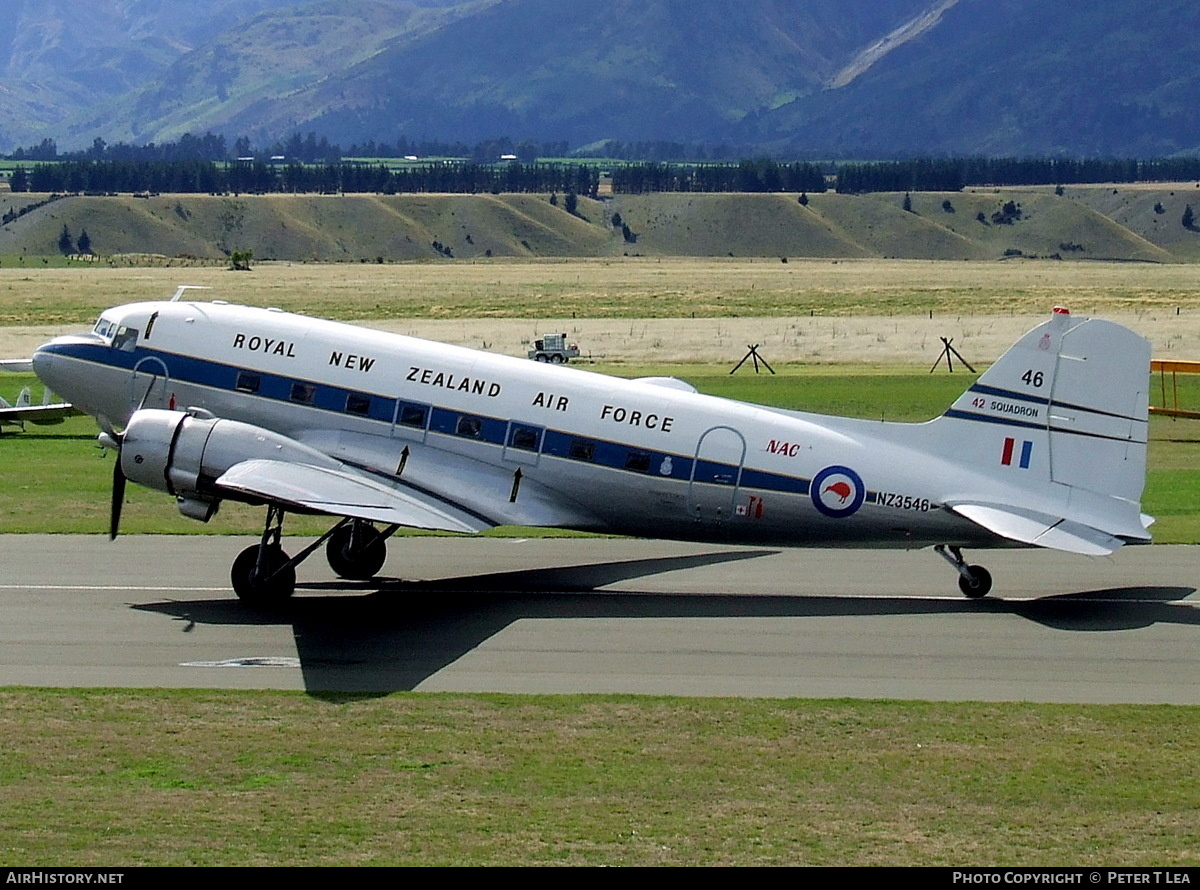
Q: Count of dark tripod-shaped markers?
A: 2